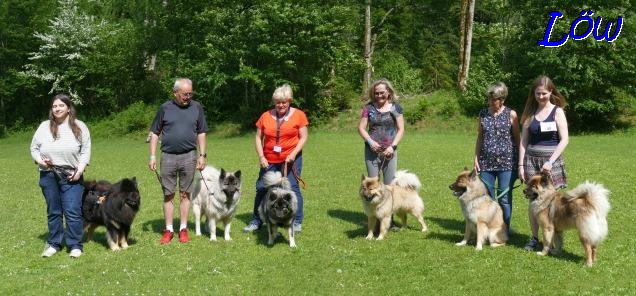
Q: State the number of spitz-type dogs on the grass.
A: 6